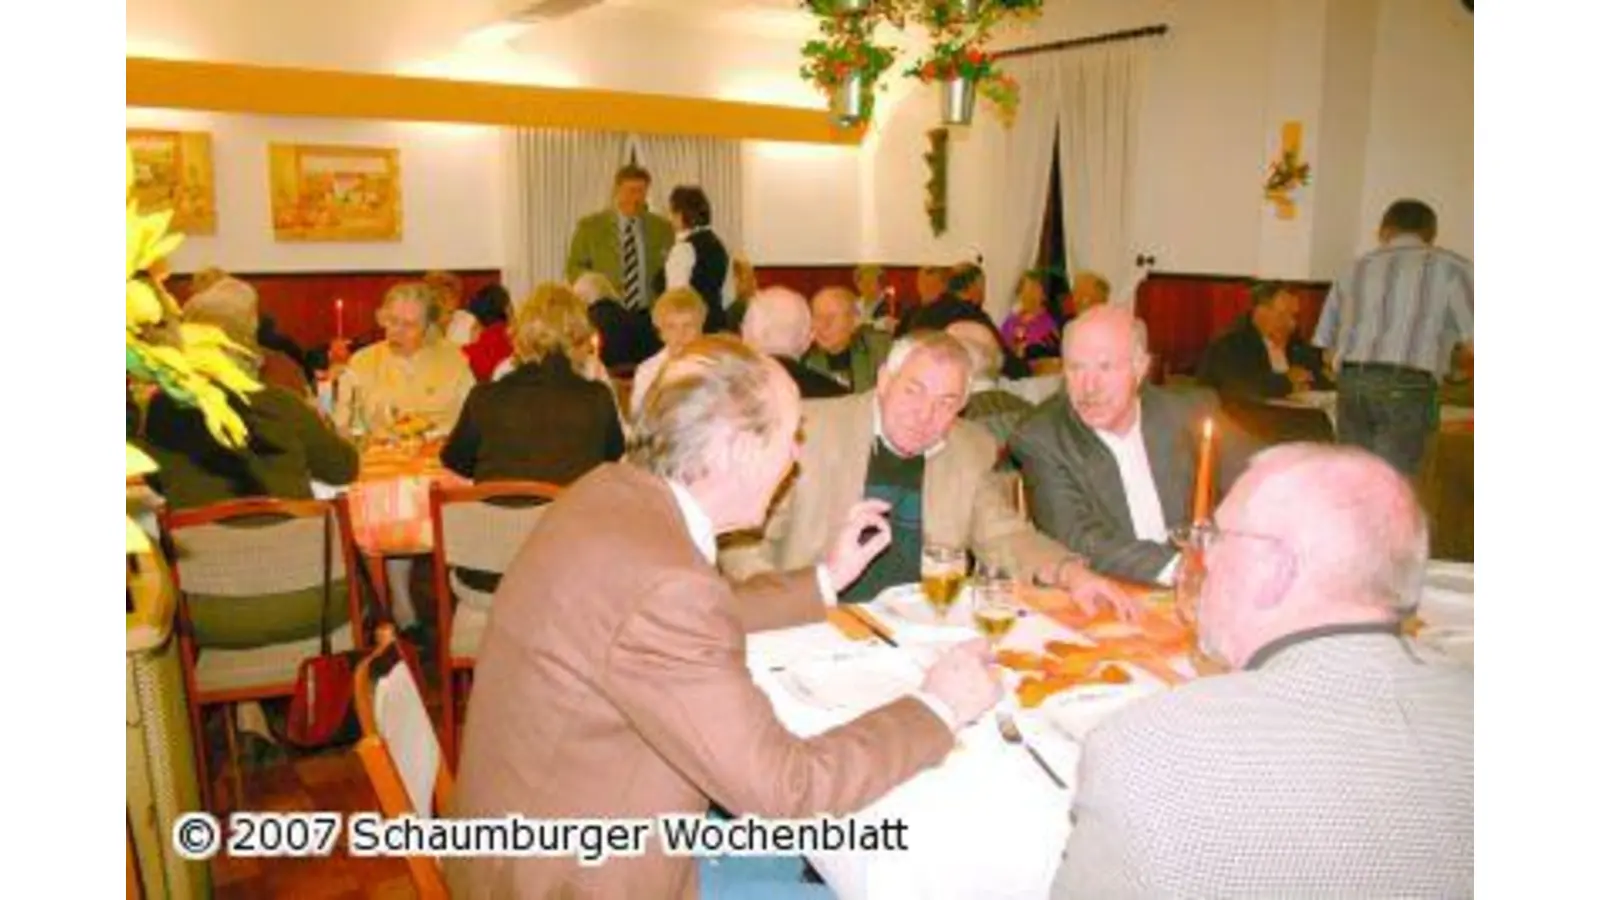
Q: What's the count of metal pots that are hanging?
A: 2